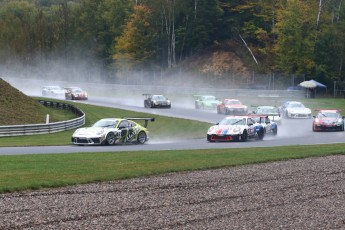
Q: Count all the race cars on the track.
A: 11